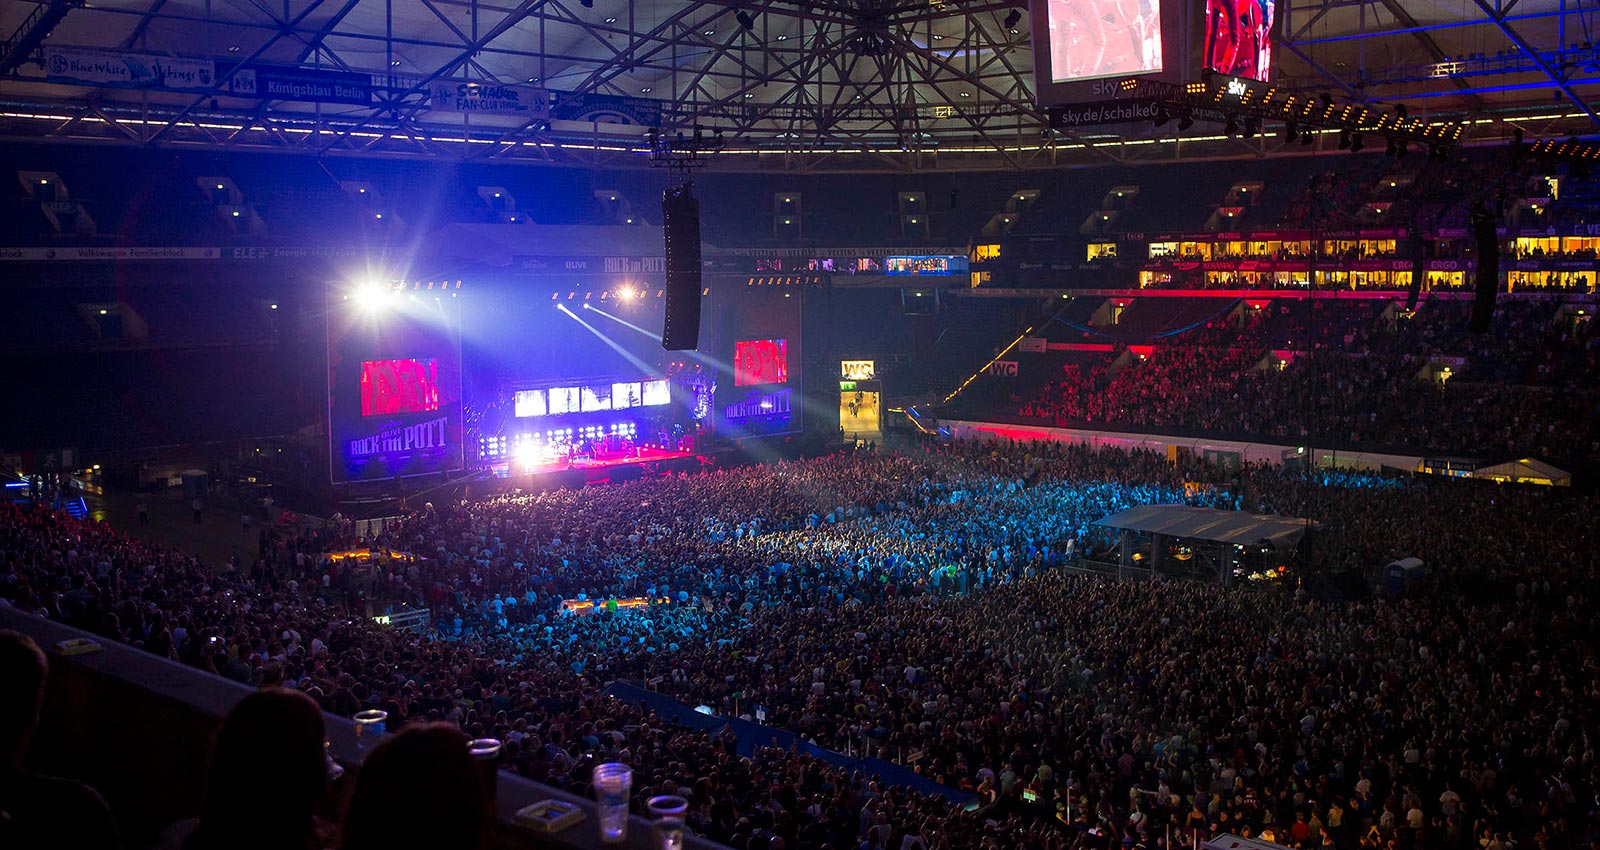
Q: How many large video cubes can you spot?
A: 1